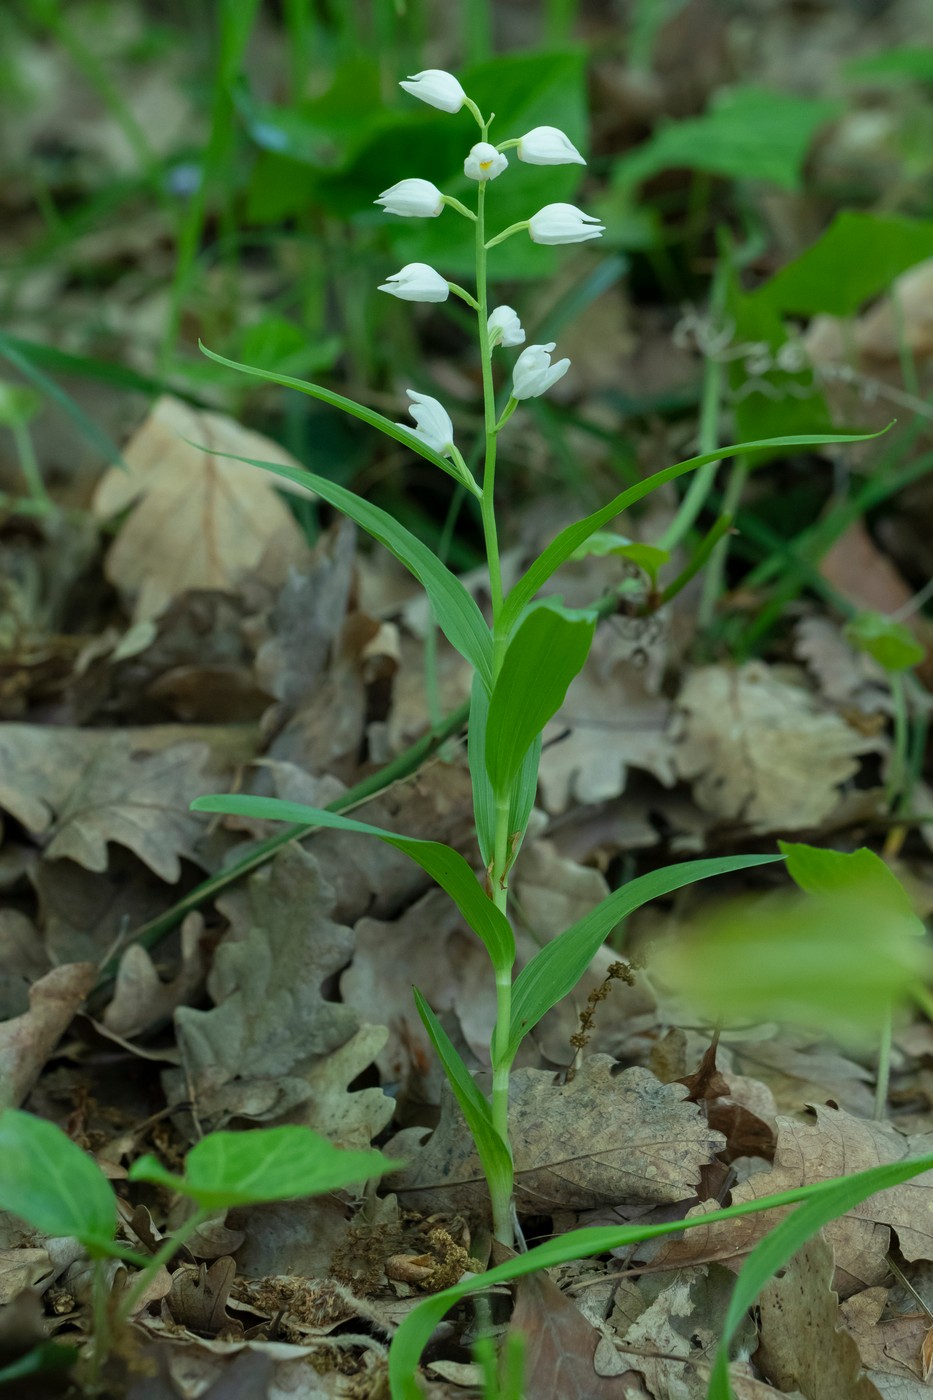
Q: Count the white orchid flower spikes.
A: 1